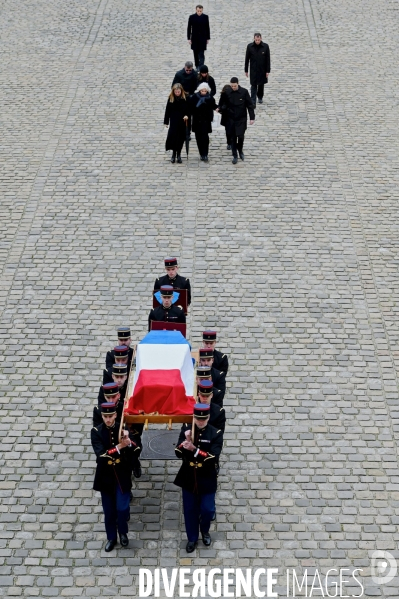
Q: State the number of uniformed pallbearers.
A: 10